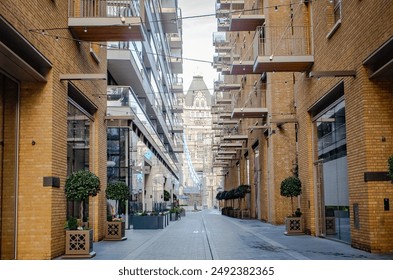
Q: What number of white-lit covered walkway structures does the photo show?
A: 0